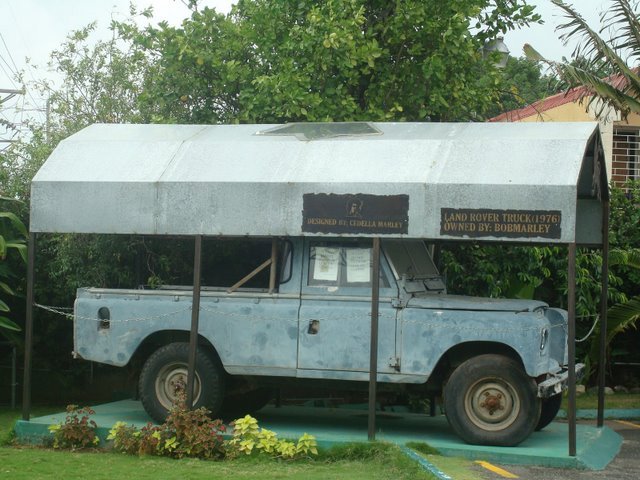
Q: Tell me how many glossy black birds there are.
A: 0